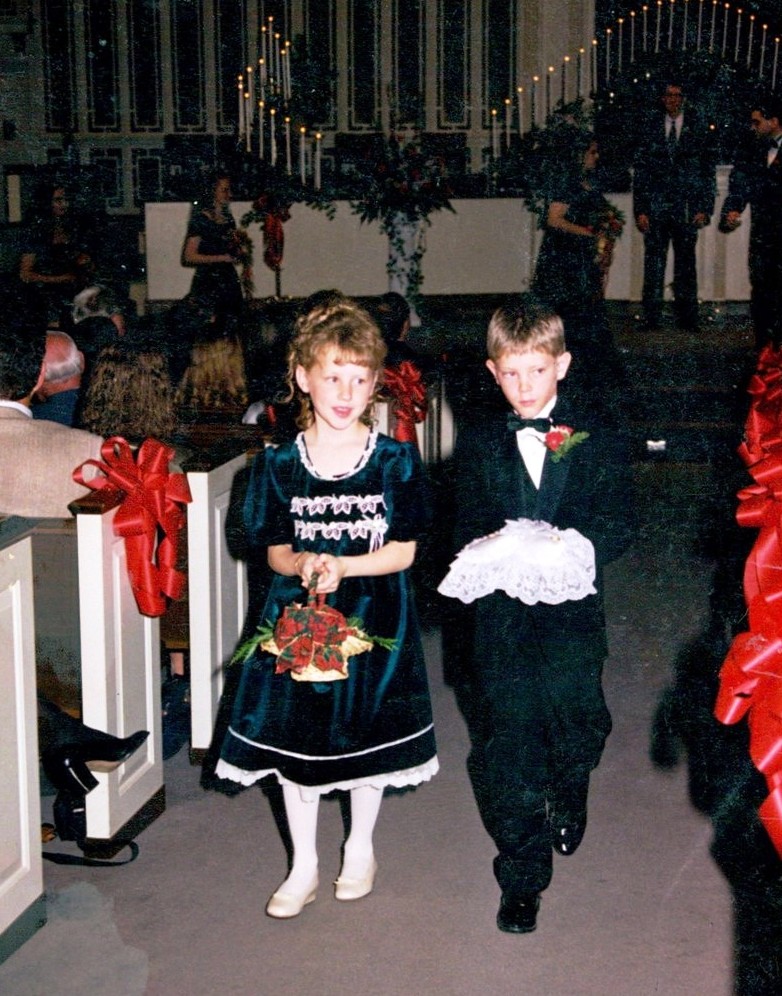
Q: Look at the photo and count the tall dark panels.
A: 11